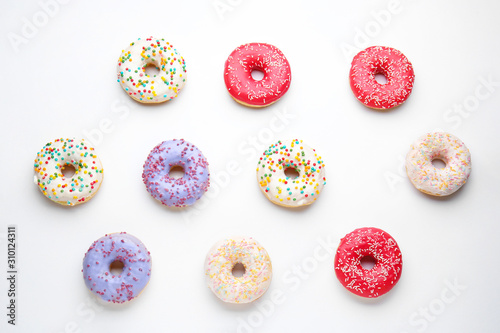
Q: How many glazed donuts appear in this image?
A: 10